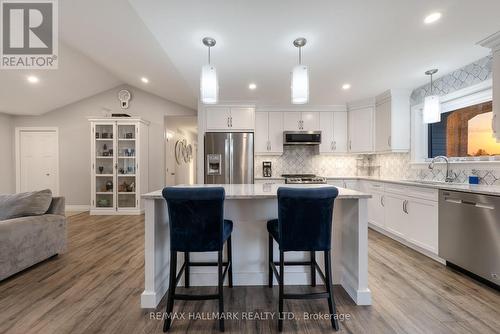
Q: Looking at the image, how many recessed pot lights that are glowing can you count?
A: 5